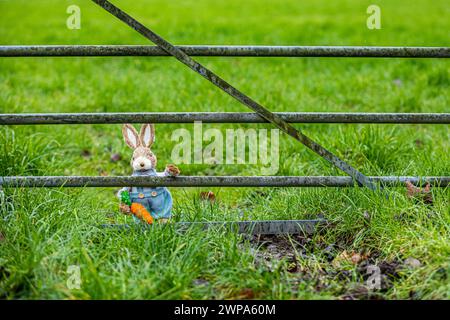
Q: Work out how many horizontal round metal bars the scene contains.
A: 3